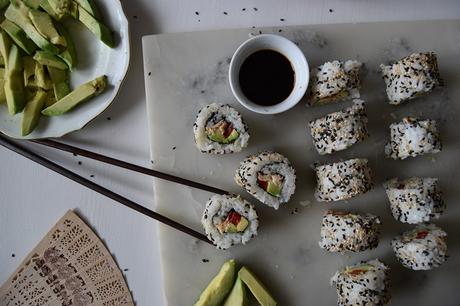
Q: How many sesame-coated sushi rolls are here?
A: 12